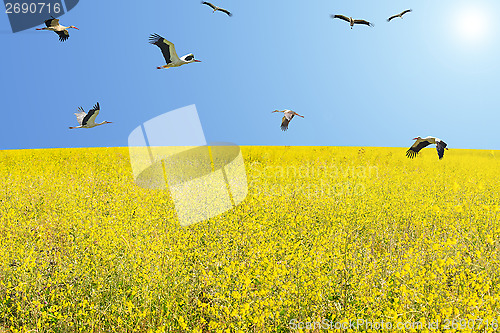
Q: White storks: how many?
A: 8